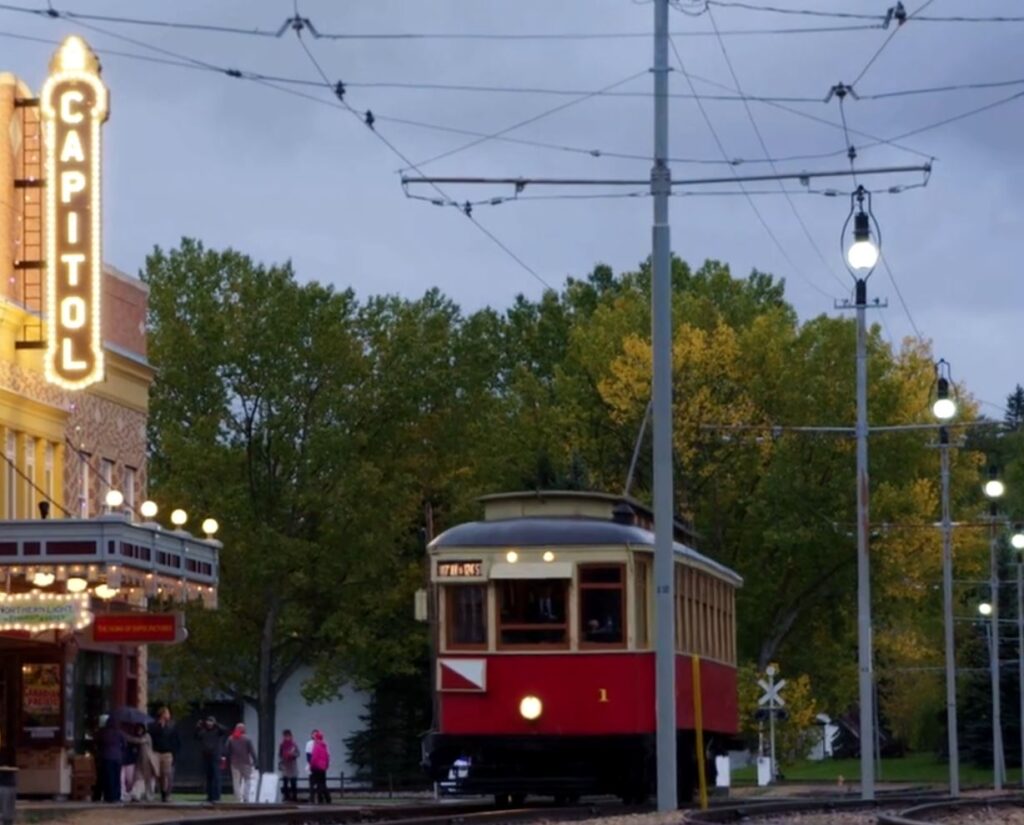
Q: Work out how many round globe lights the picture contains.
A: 9